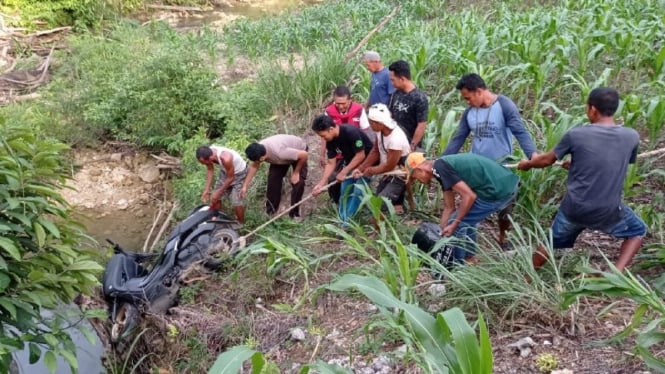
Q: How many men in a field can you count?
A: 10